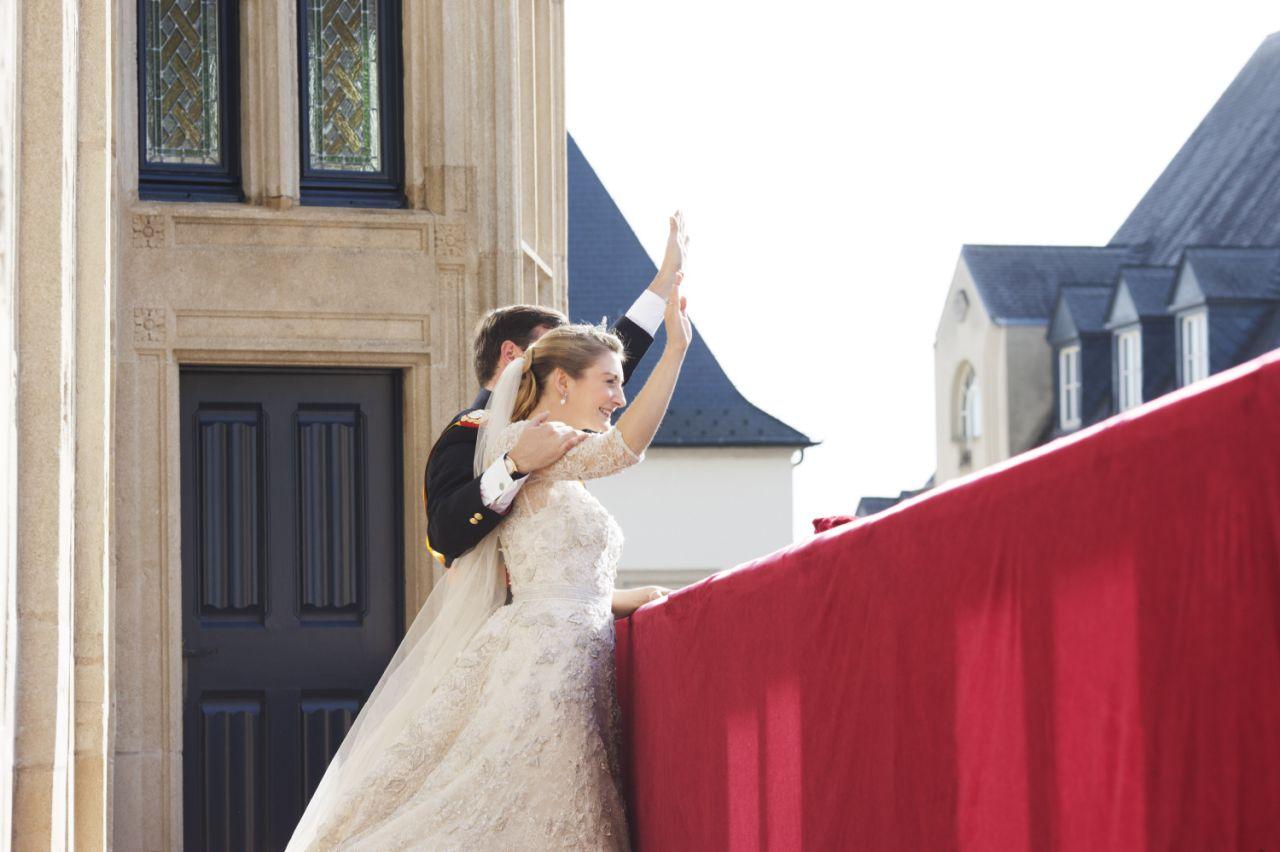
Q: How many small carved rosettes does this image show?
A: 3